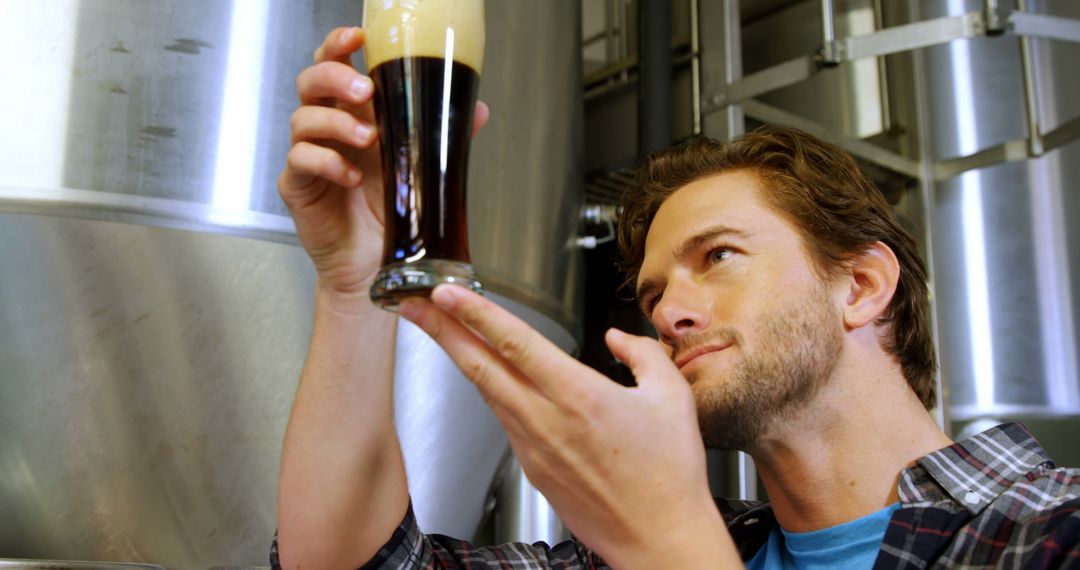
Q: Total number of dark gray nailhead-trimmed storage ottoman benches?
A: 0